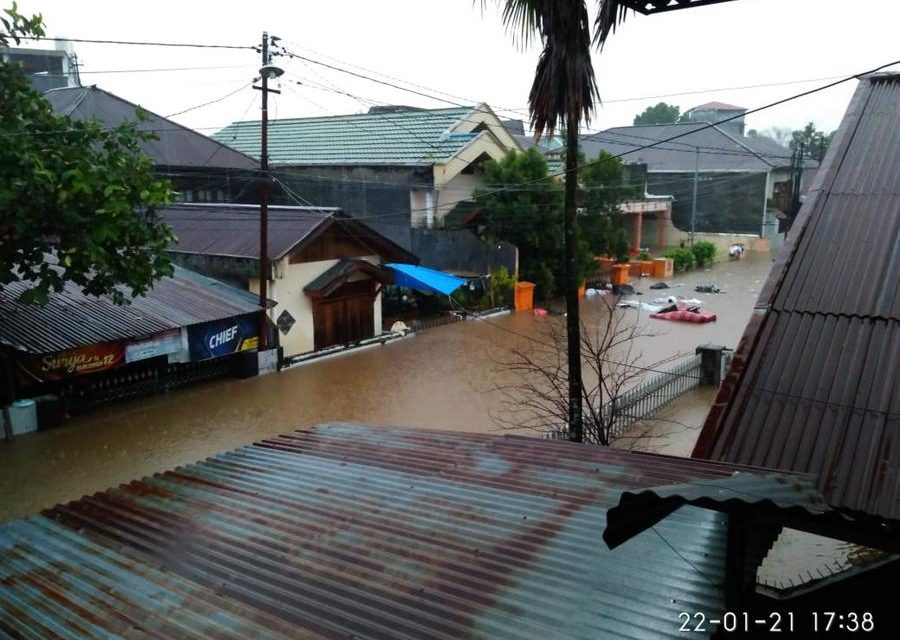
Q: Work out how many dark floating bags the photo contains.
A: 3